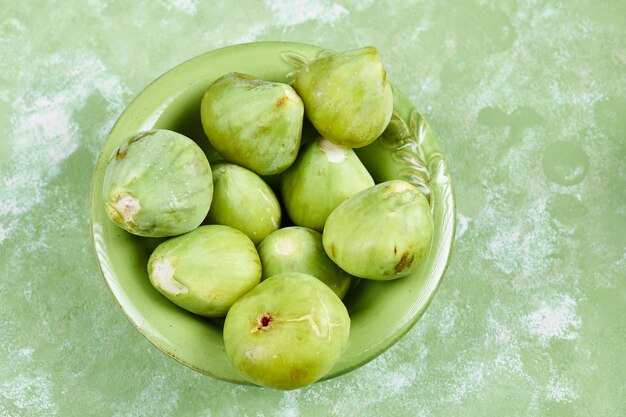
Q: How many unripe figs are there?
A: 9